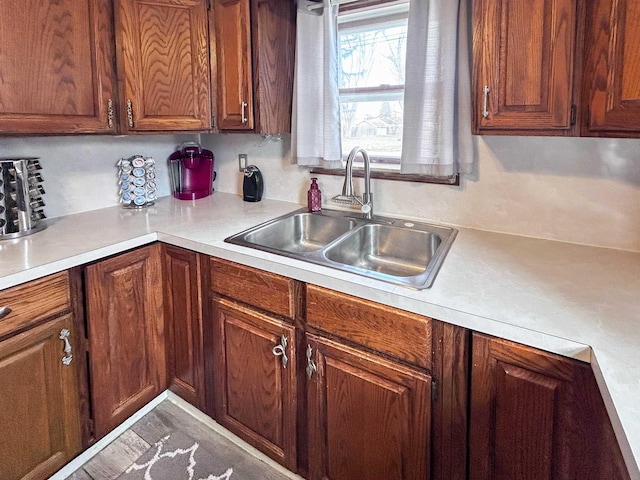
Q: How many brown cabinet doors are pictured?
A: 11